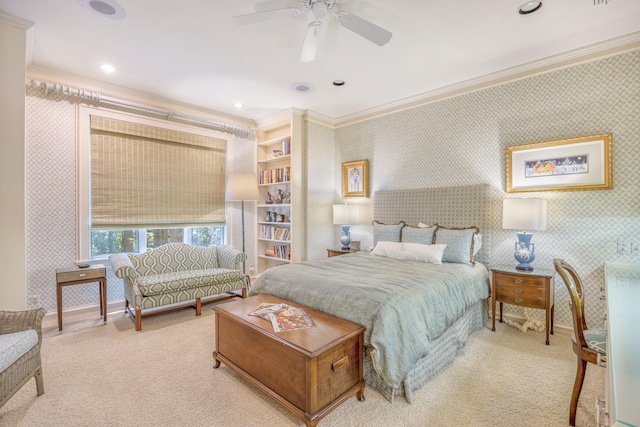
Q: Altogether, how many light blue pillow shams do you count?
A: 3